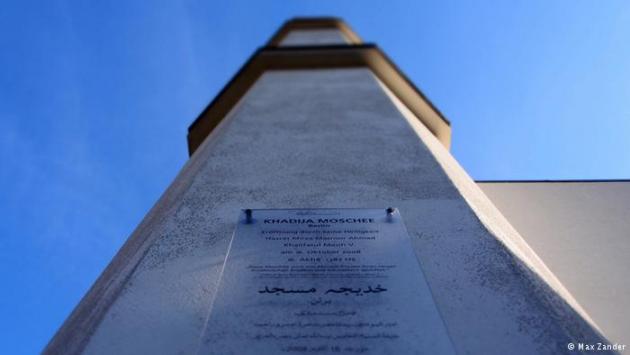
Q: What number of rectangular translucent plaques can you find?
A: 1